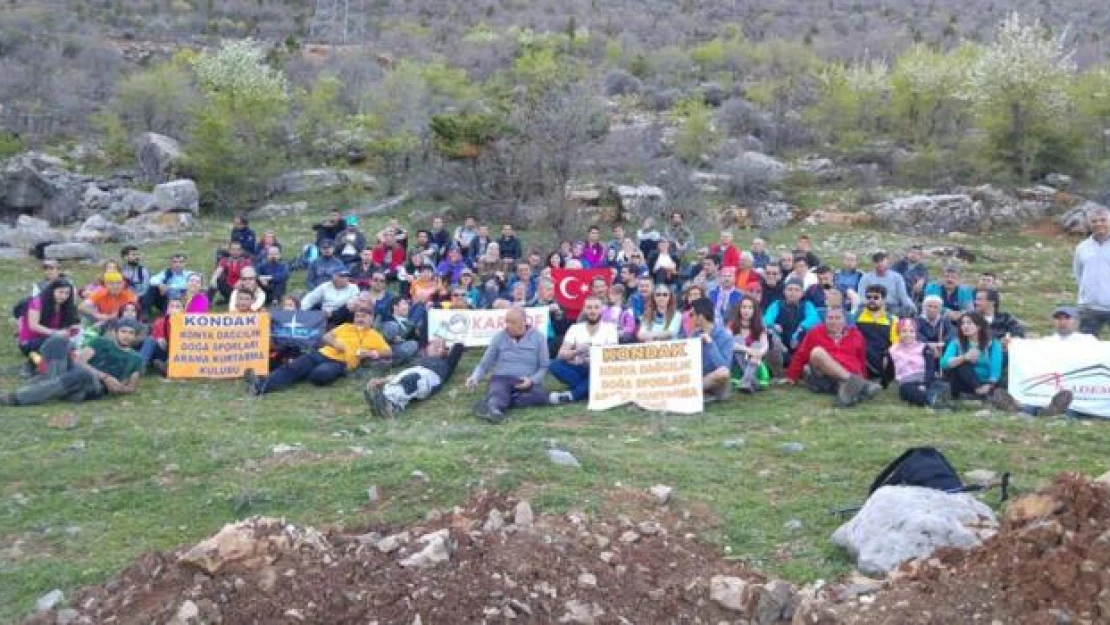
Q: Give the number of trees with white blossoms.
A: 3